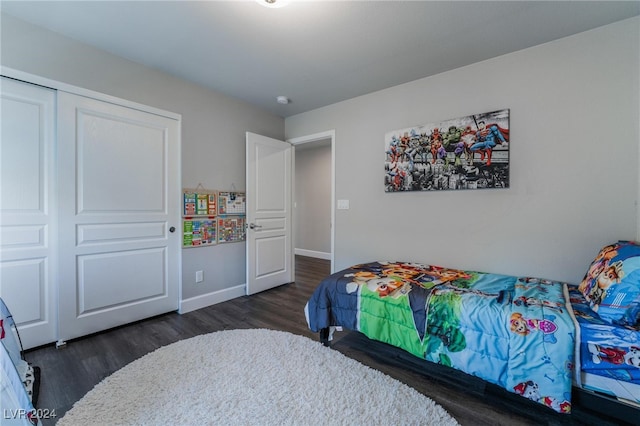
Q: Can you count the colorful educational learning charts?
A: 4